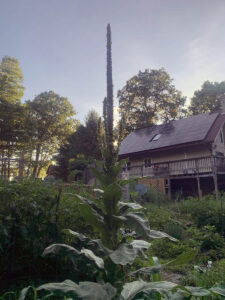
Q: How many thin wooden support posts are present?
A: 3